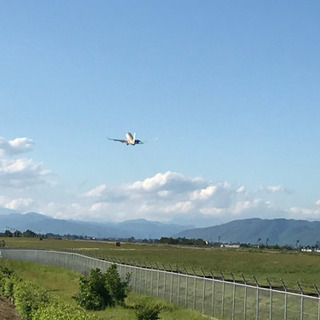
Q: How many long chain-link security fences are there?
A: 1